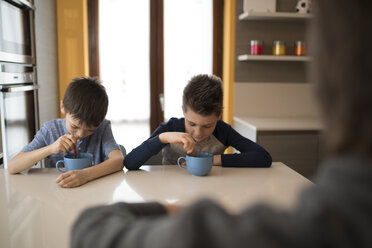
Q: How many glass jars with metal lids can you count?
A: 3